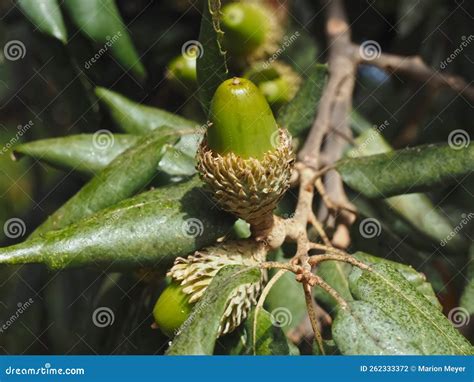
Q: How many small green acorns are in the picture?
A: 5